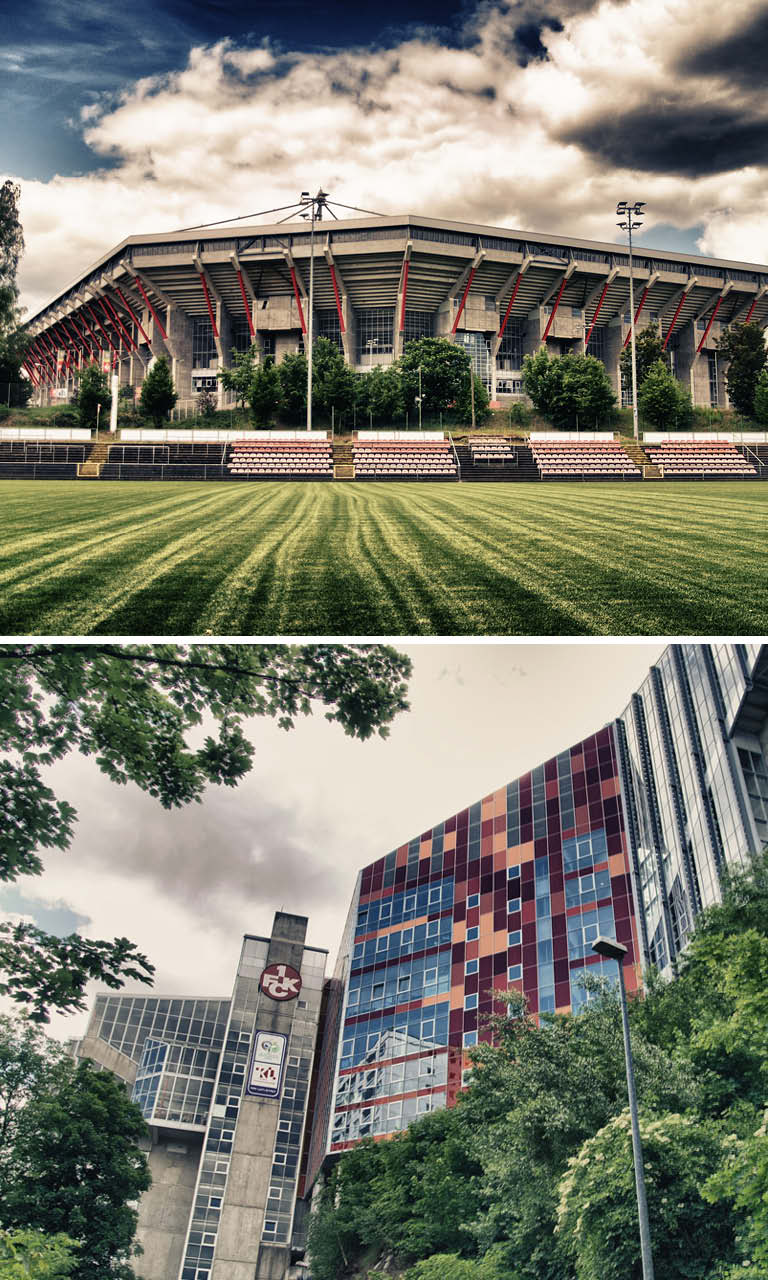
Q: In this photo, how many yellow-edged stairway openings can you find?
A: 3